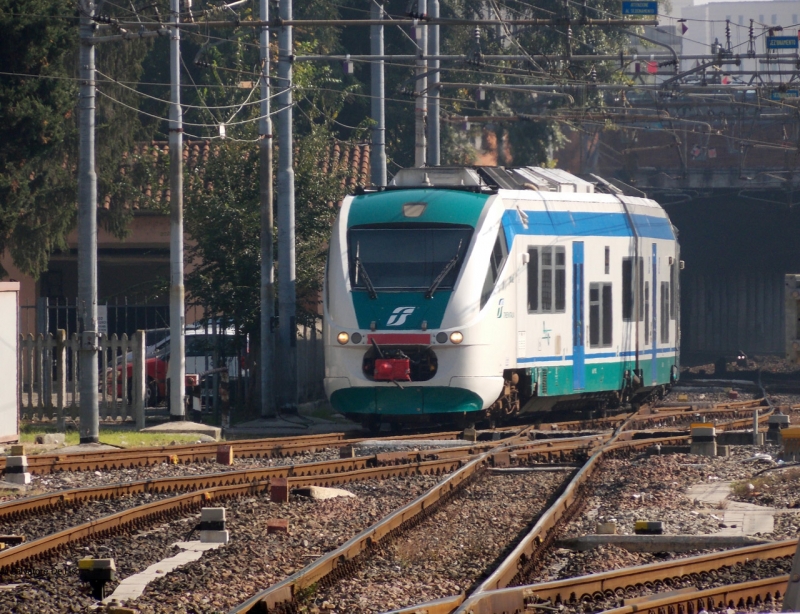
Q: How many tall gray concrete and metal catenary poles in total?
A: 7